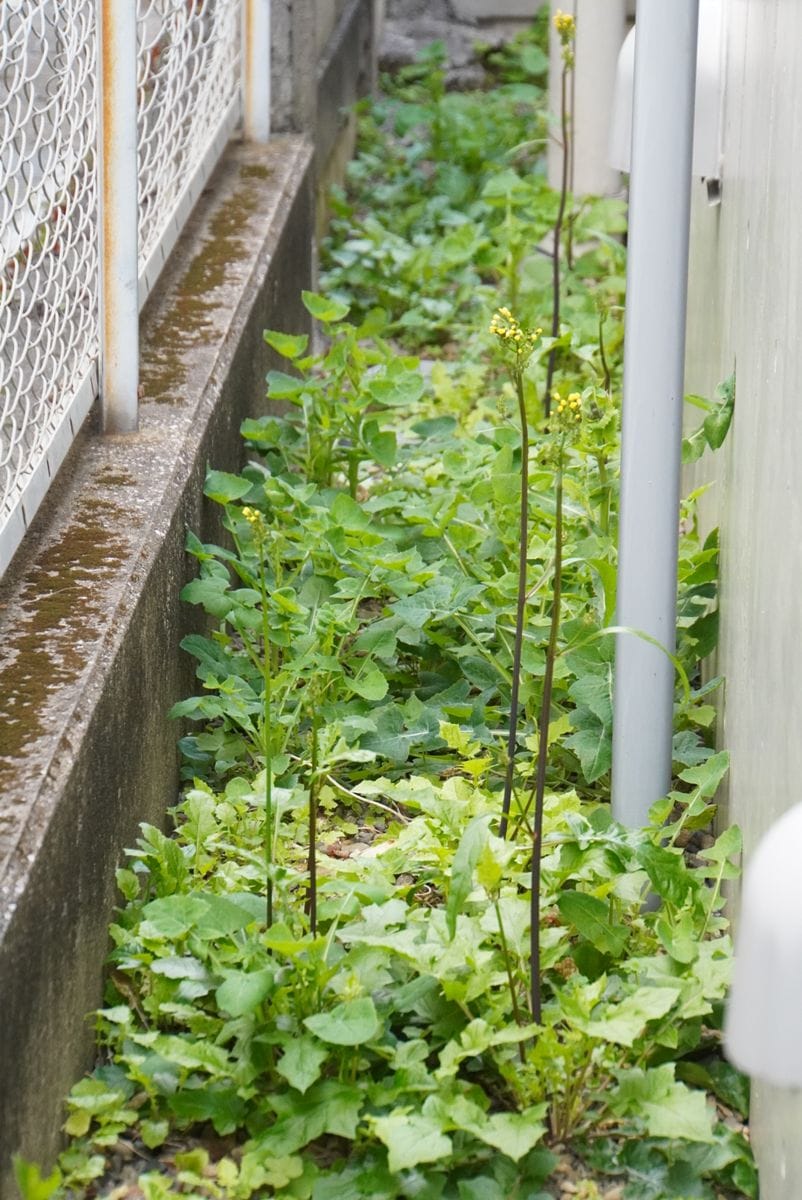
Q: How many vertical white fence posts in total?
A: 2